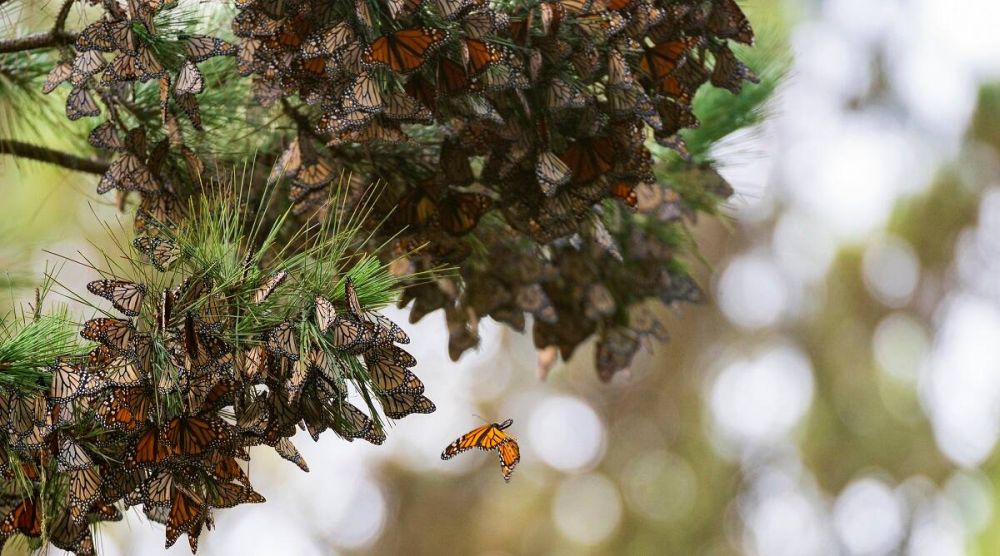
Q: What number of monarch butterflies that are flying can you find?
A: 1